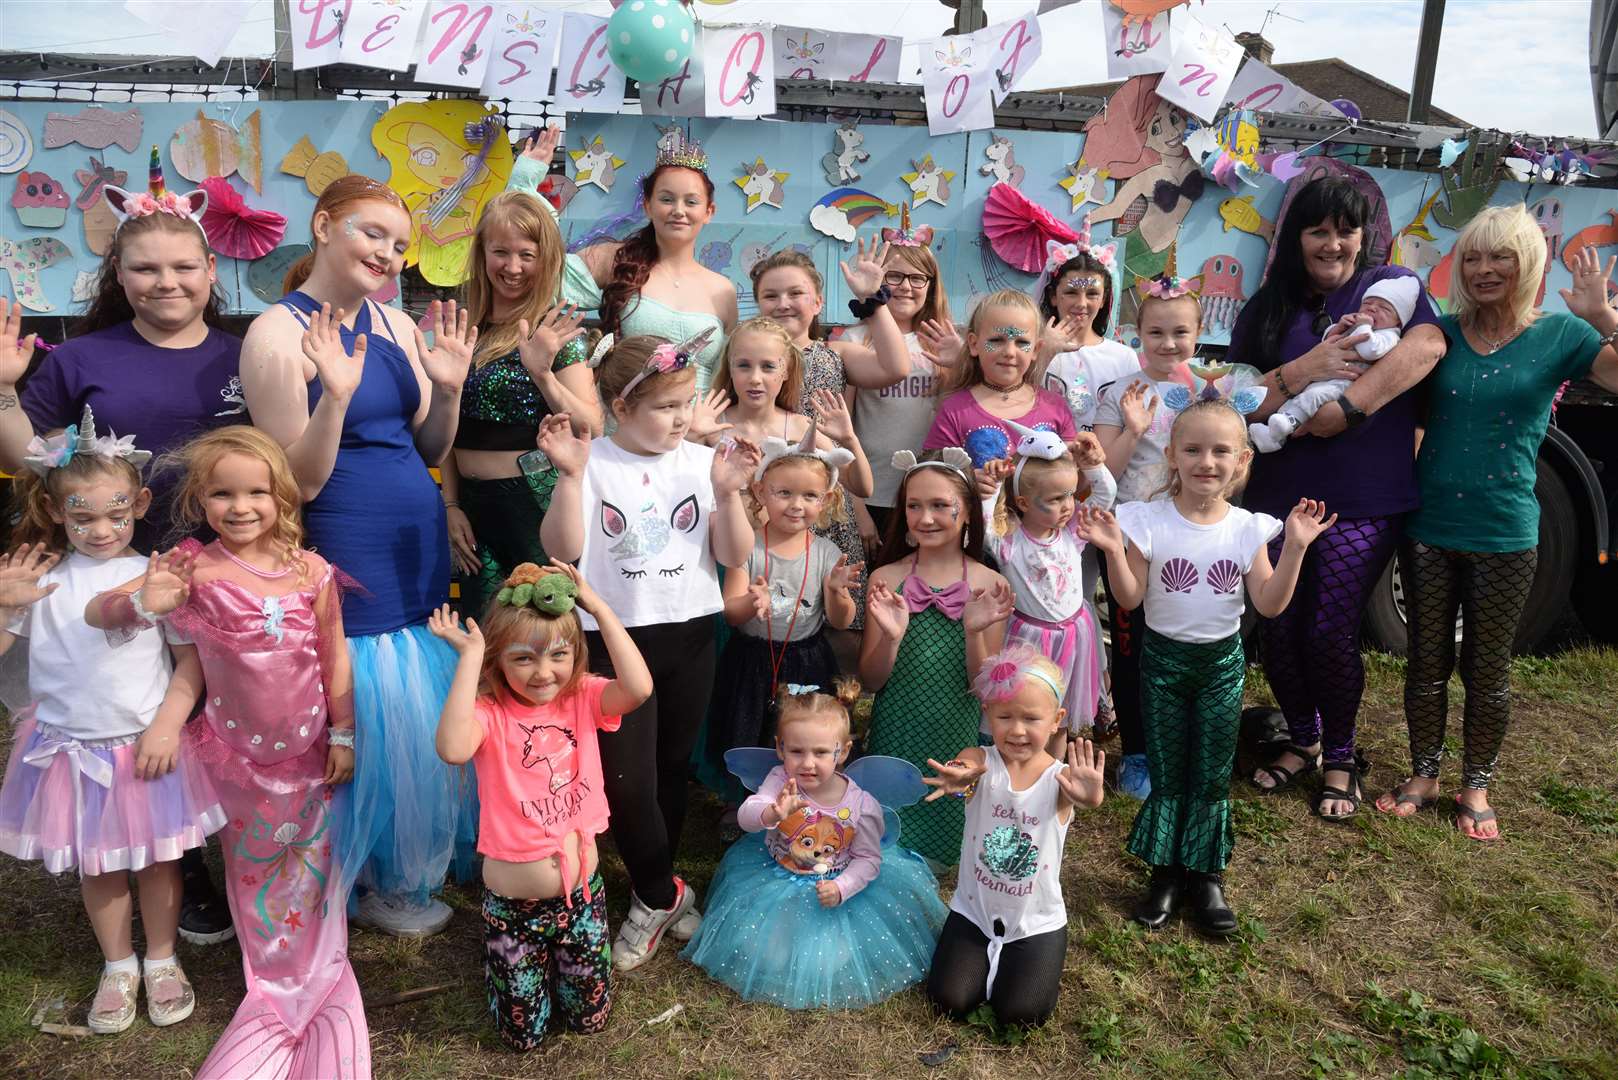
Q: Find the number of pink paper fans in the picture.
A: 2